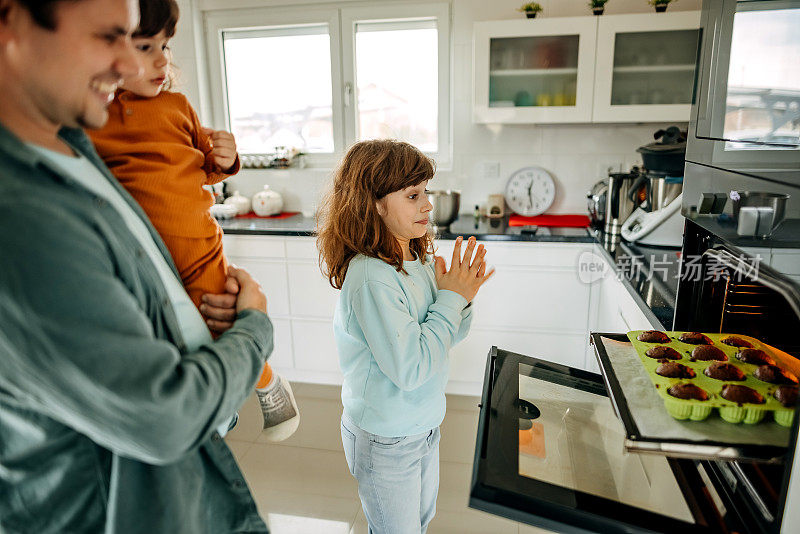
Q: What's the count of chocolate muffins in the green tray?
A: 12